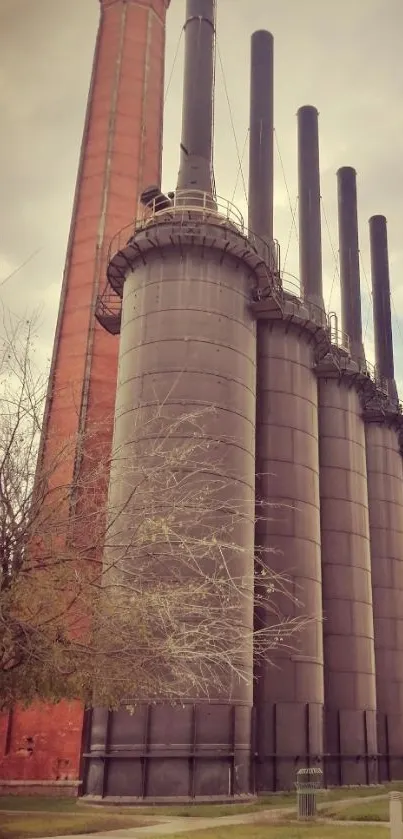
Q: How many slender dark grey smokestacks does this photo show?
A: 5